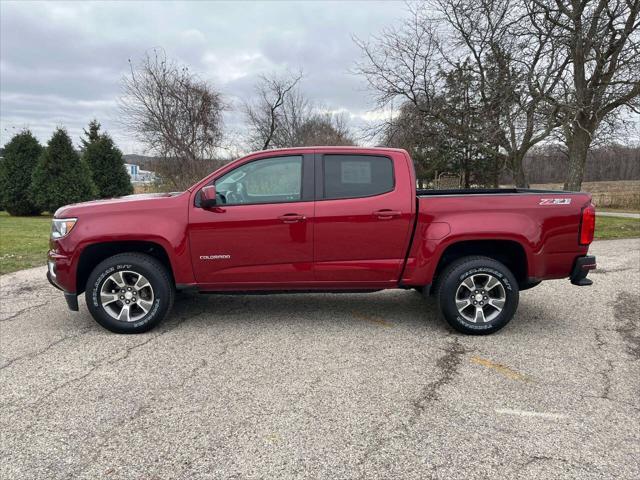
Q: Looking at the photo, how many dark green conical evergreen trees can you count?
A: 3